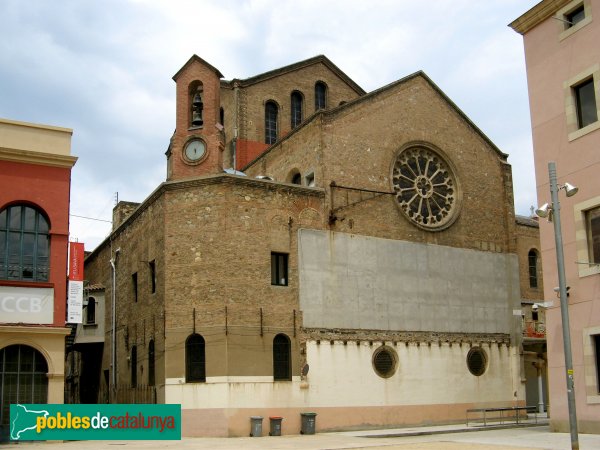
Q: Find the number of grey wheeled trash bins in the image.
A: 3